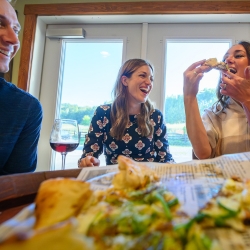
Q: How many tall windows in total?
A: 2